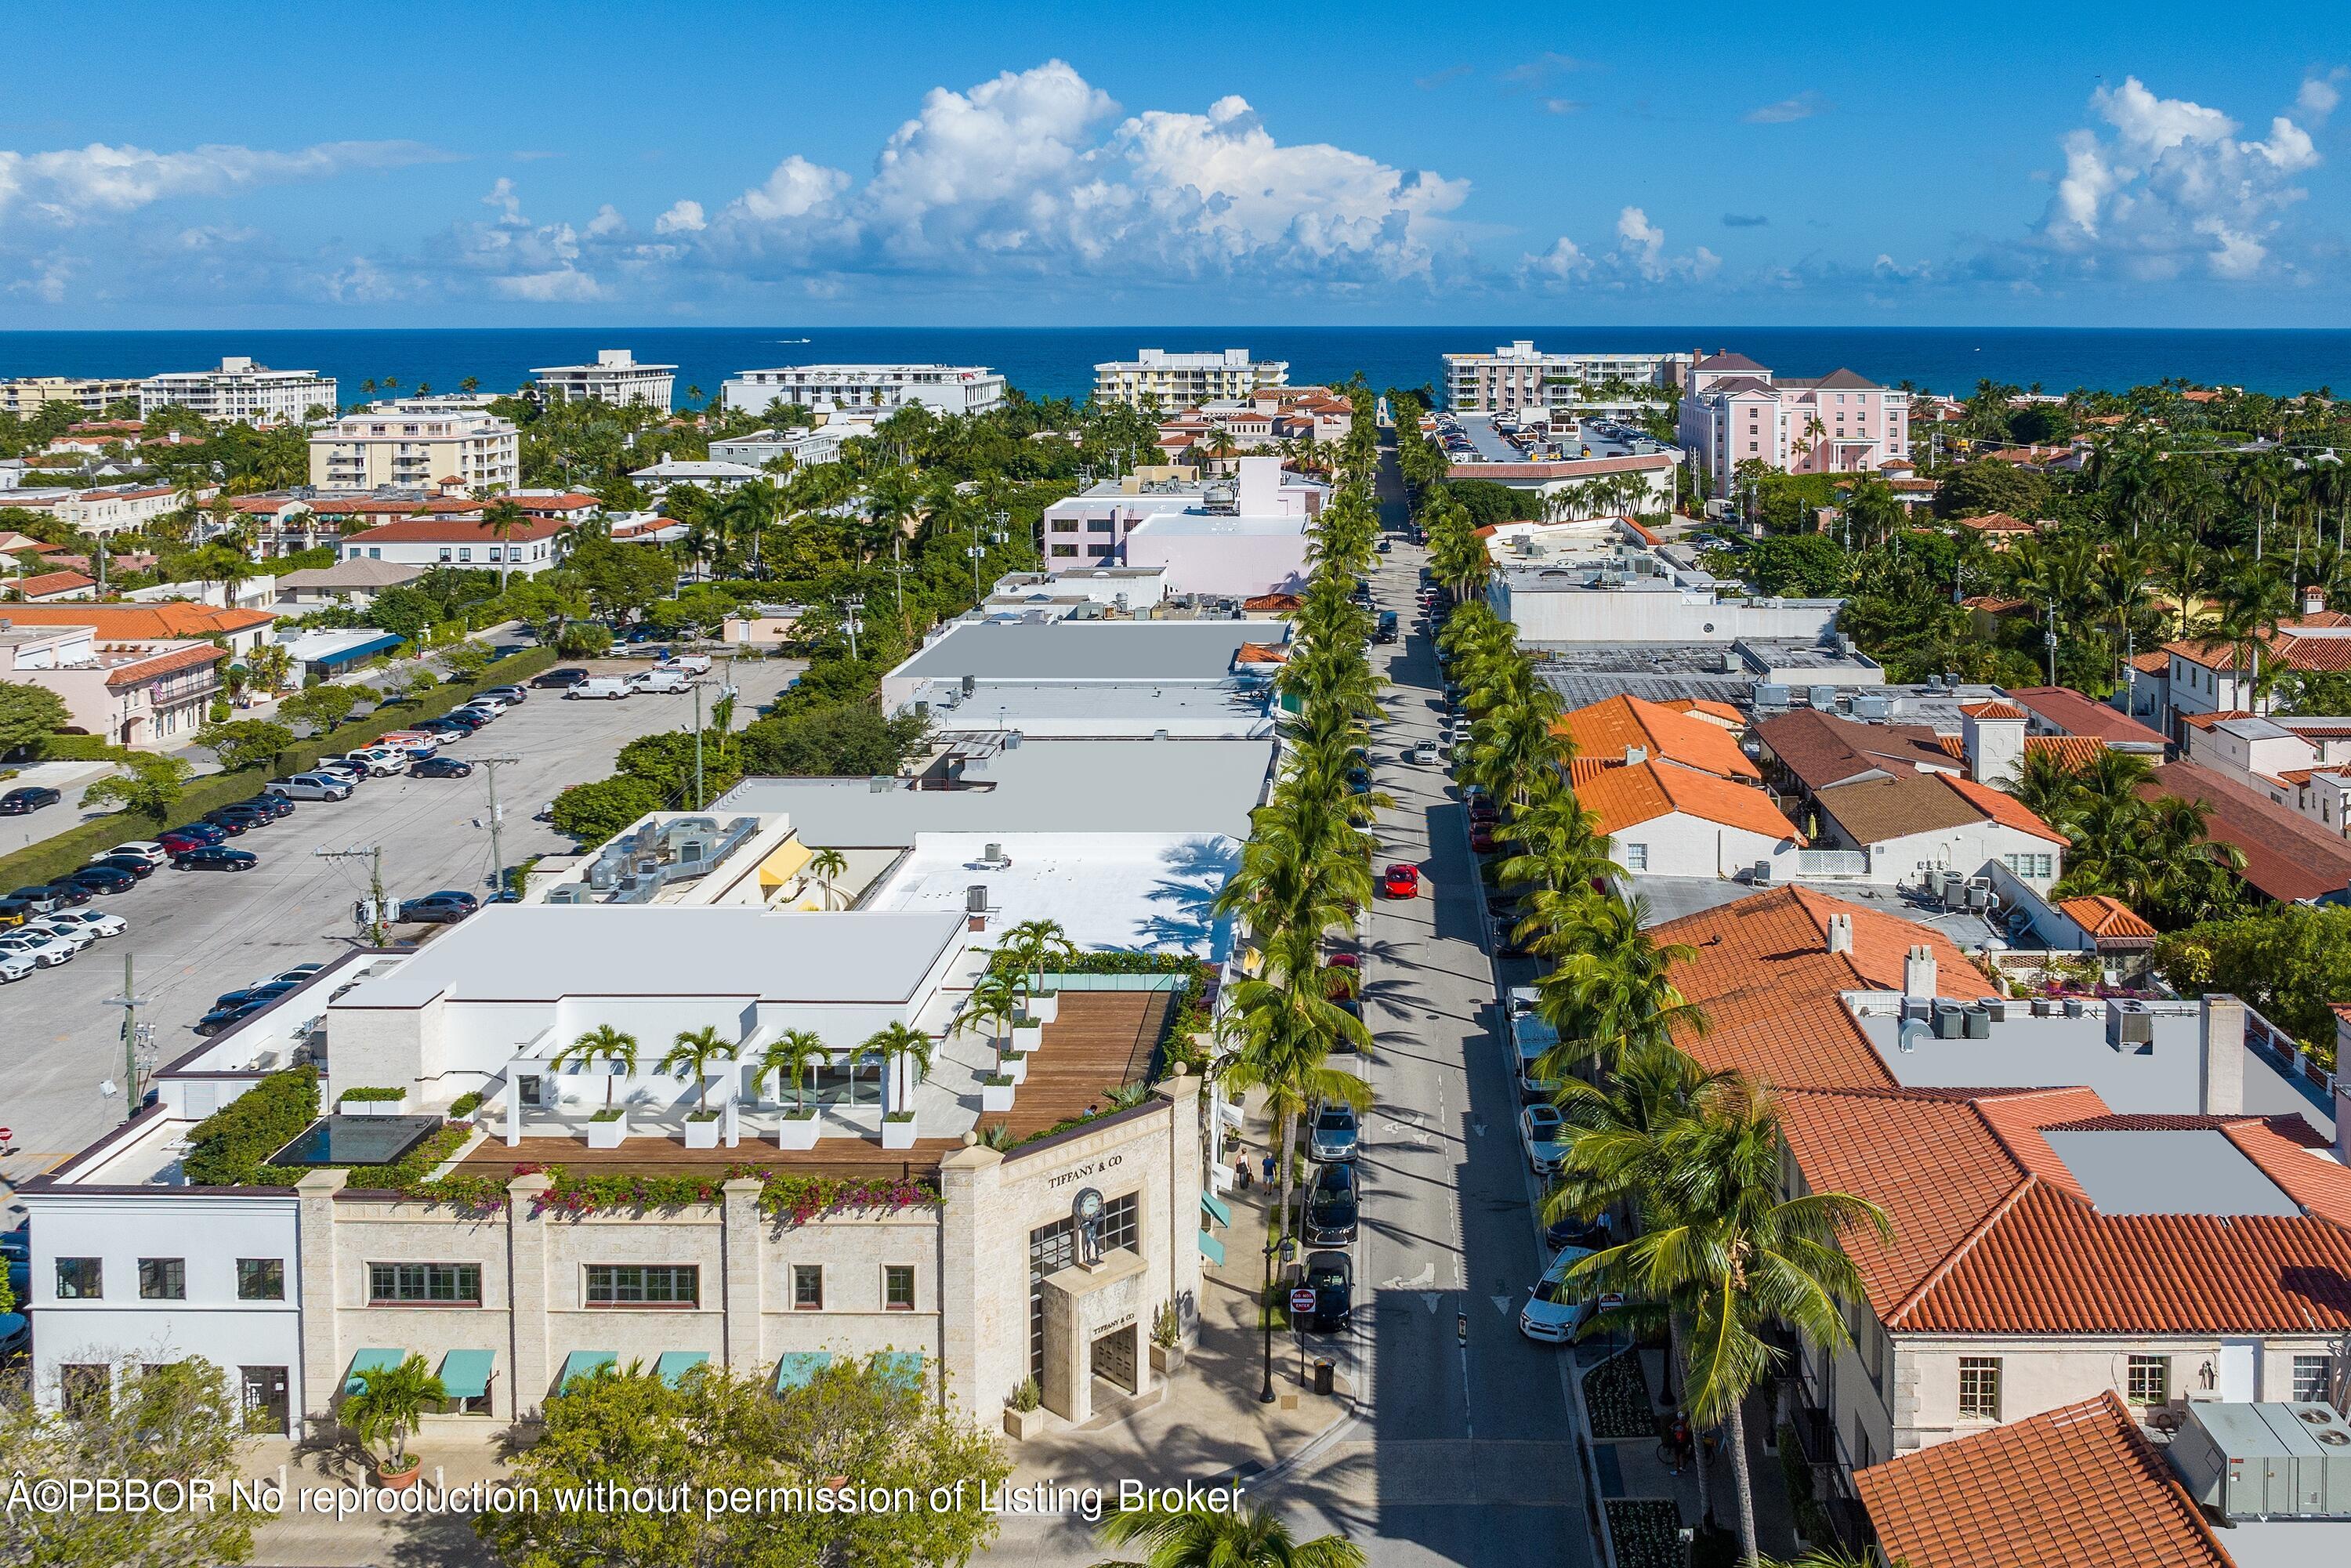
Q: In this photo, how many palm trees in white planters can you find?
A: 8